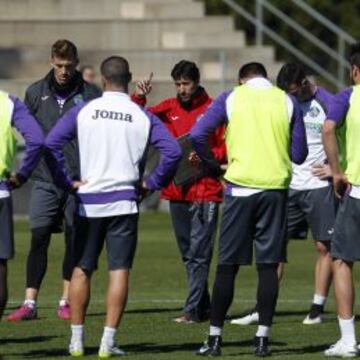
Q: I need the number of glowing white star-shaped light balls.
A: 0